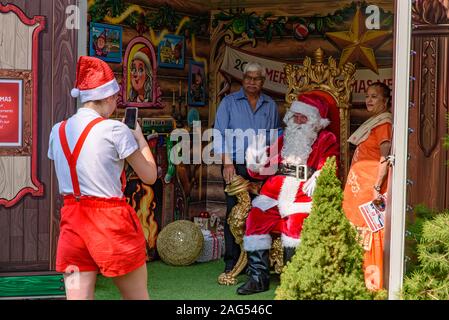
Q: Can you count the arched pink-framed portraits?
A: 1